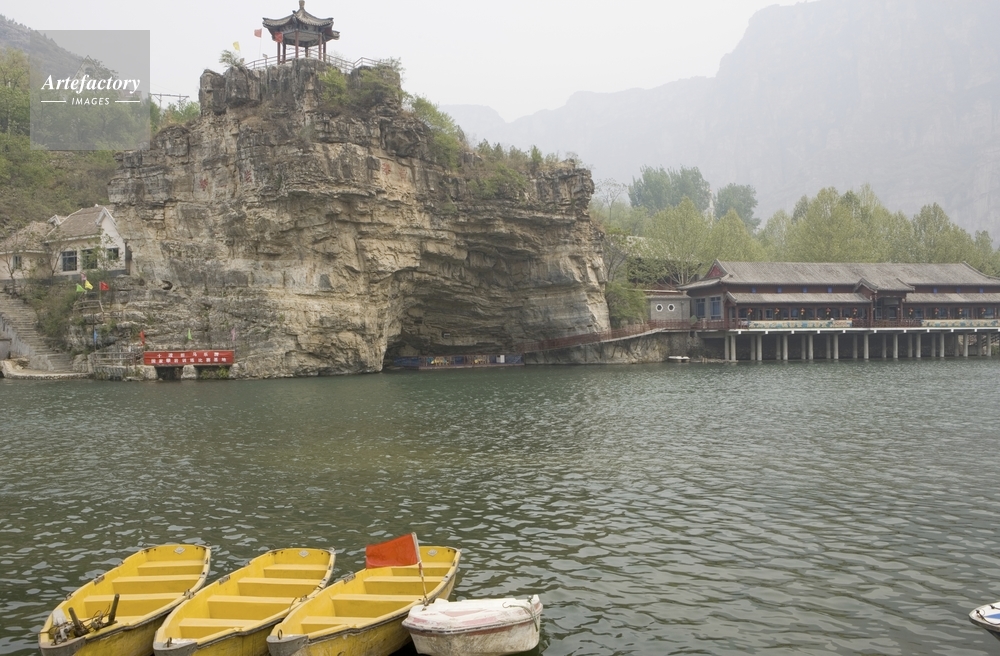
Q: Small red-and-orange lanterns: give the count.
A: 9